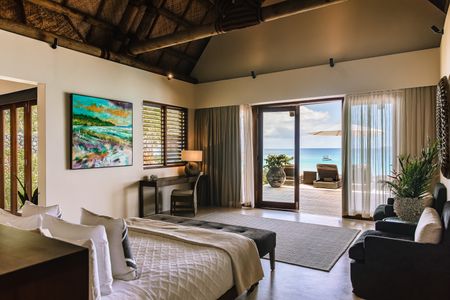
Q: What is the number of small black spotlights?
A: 5